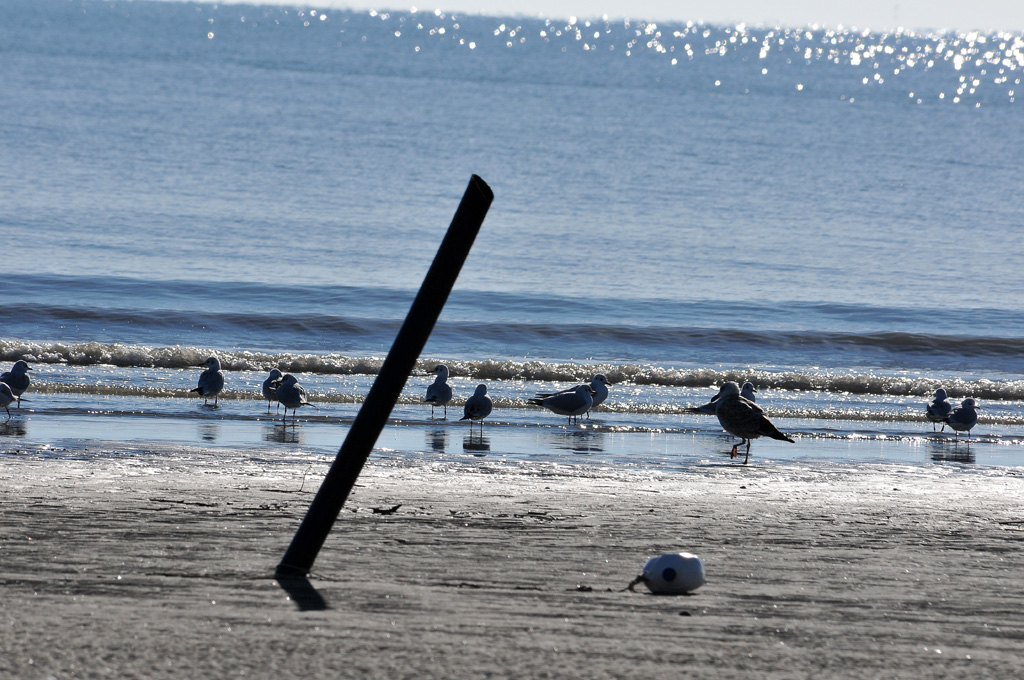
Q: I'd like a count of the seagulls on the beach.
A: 13